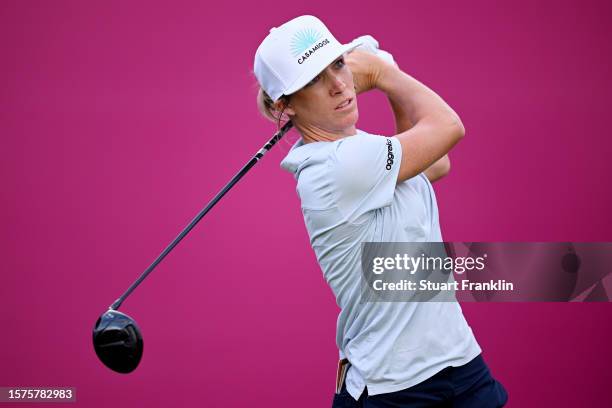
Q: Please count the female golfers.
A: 1